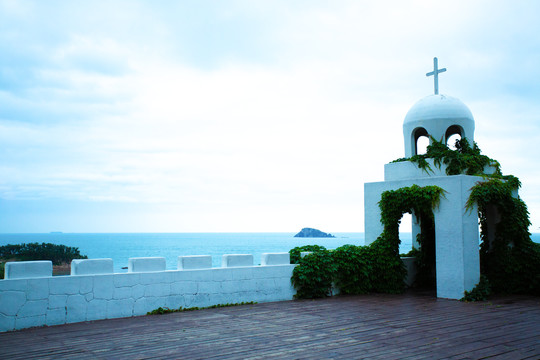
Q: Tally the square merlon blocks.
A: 6